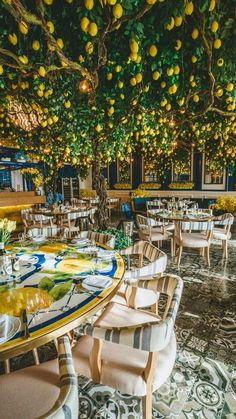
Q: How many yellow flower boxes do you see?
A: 3